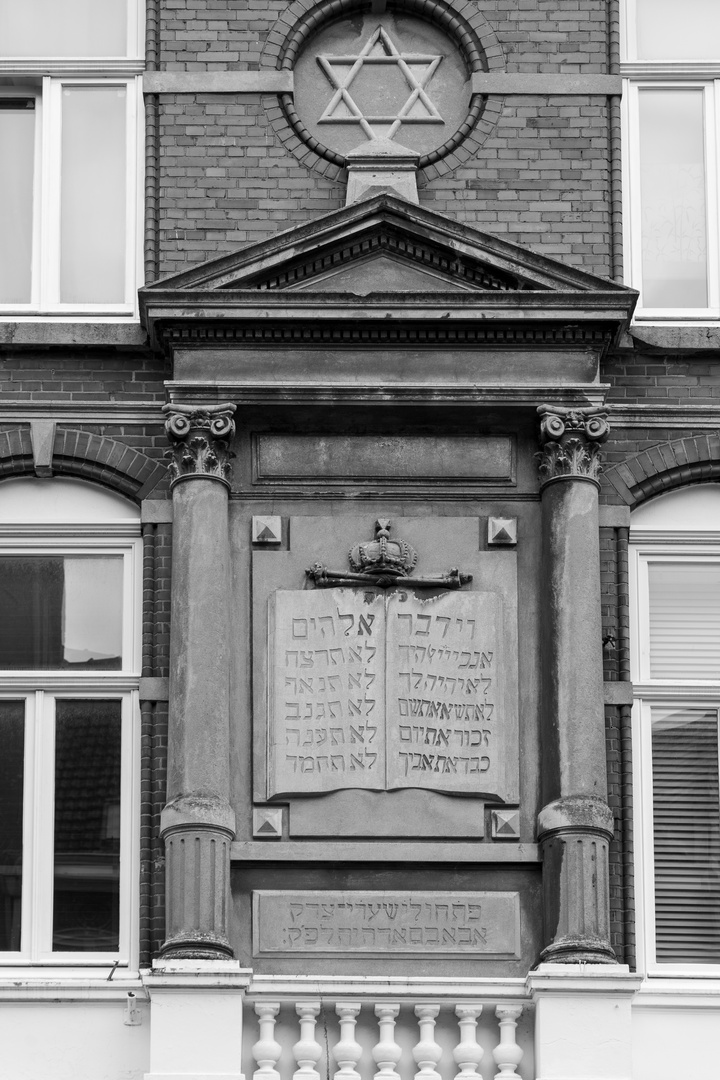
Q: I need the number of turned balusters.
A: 7